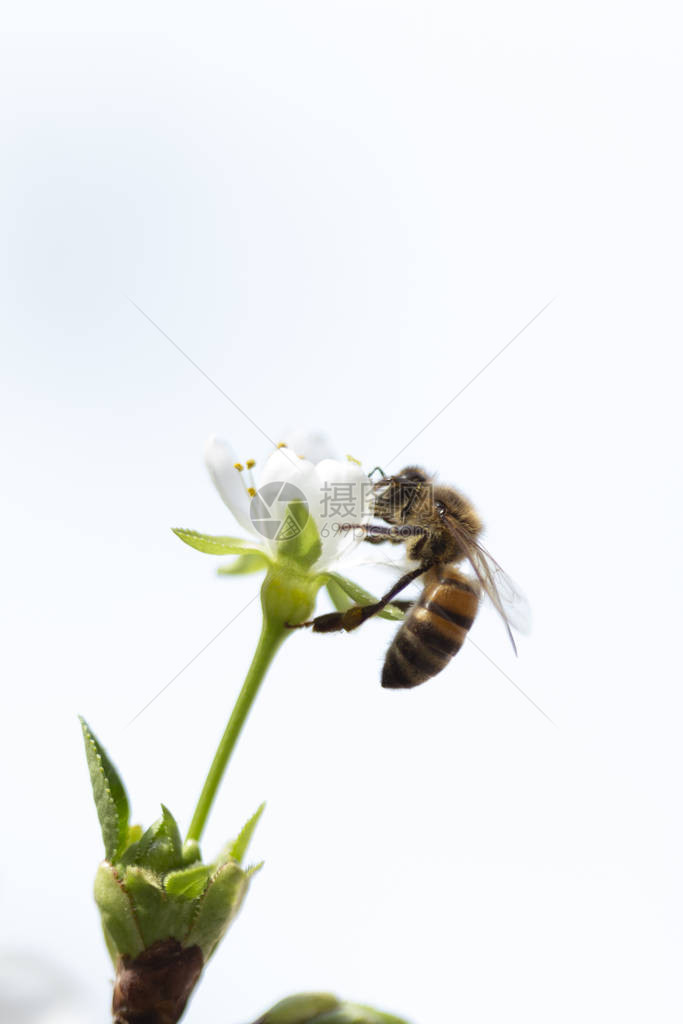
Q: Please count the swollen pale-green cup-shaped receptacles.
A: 1